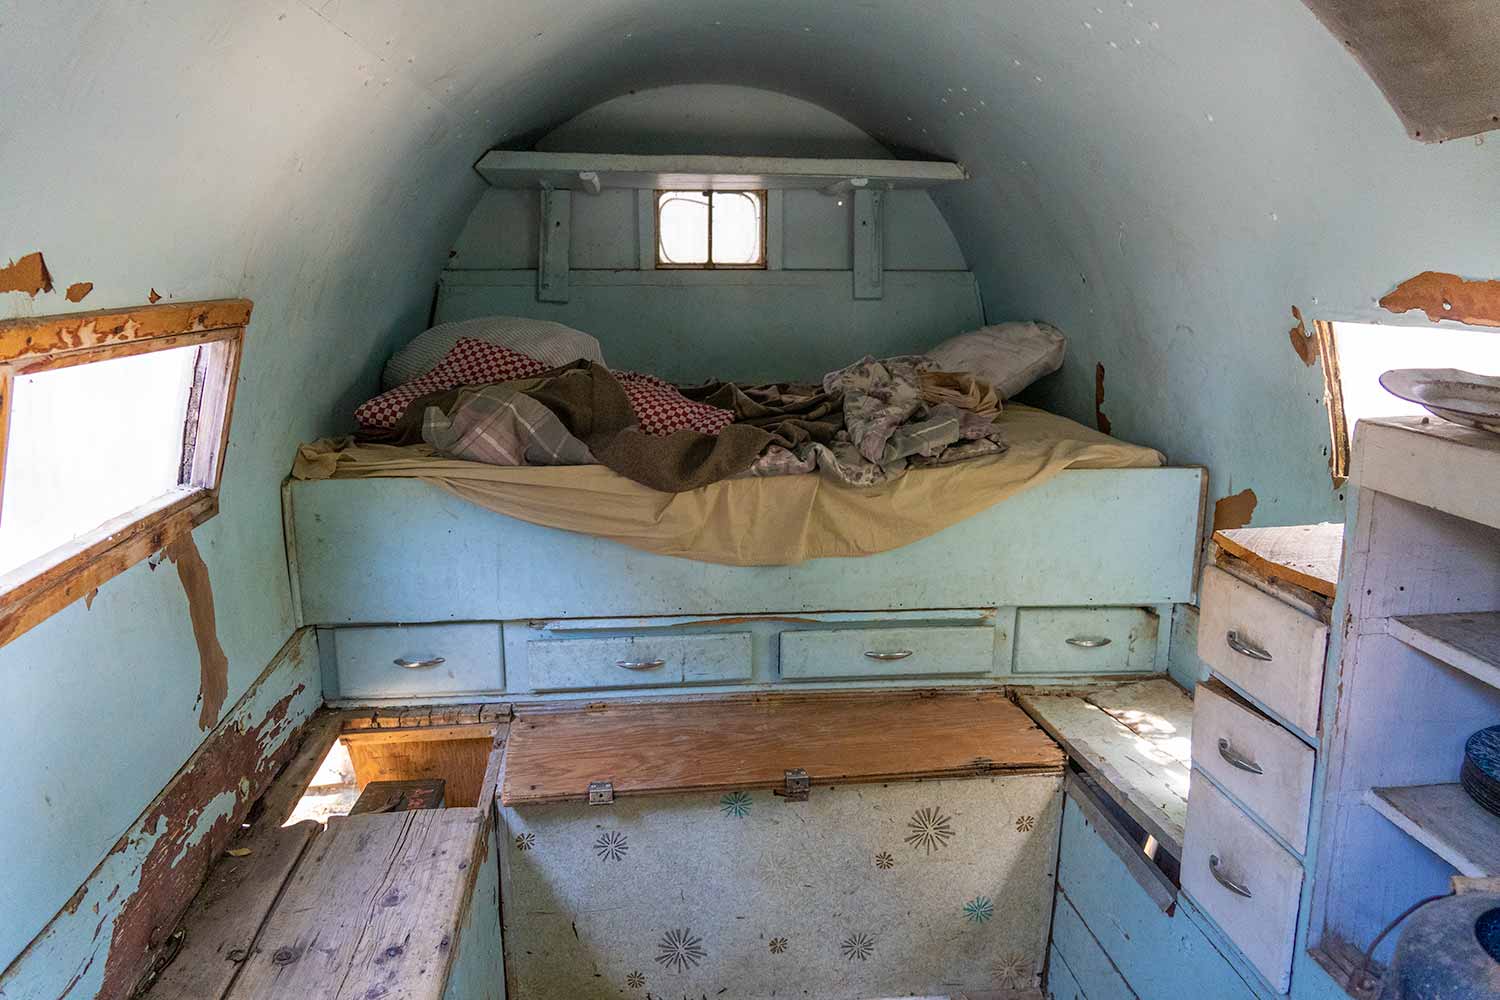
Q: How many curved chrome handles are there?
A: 7